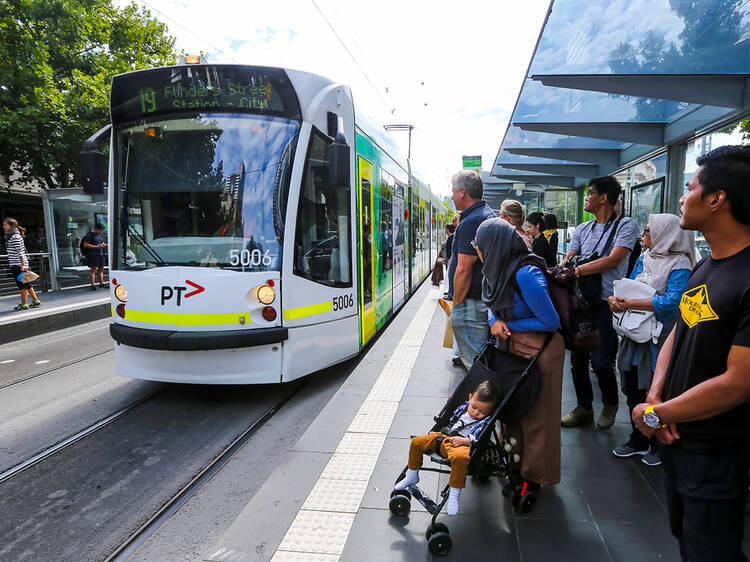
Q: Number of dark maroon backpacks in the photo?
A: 1